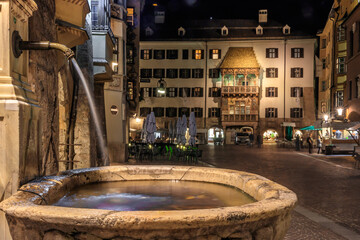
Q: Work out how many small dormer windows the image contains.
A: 5